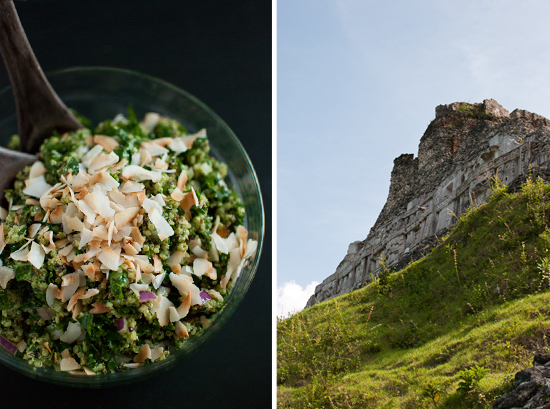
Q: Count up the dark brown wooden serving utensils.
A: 2